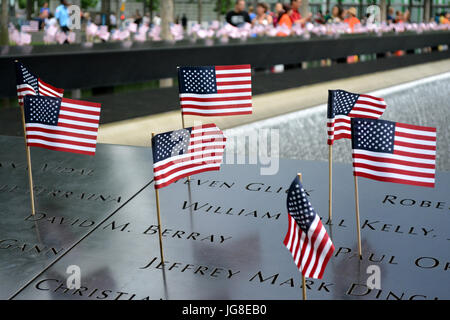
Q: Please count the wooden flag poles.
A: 7